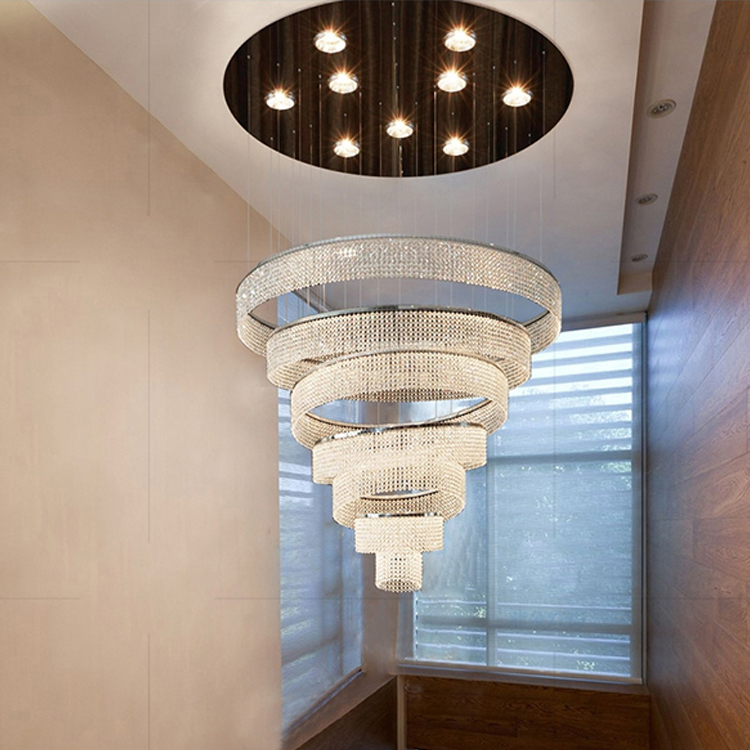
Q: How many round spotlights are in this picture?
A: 12